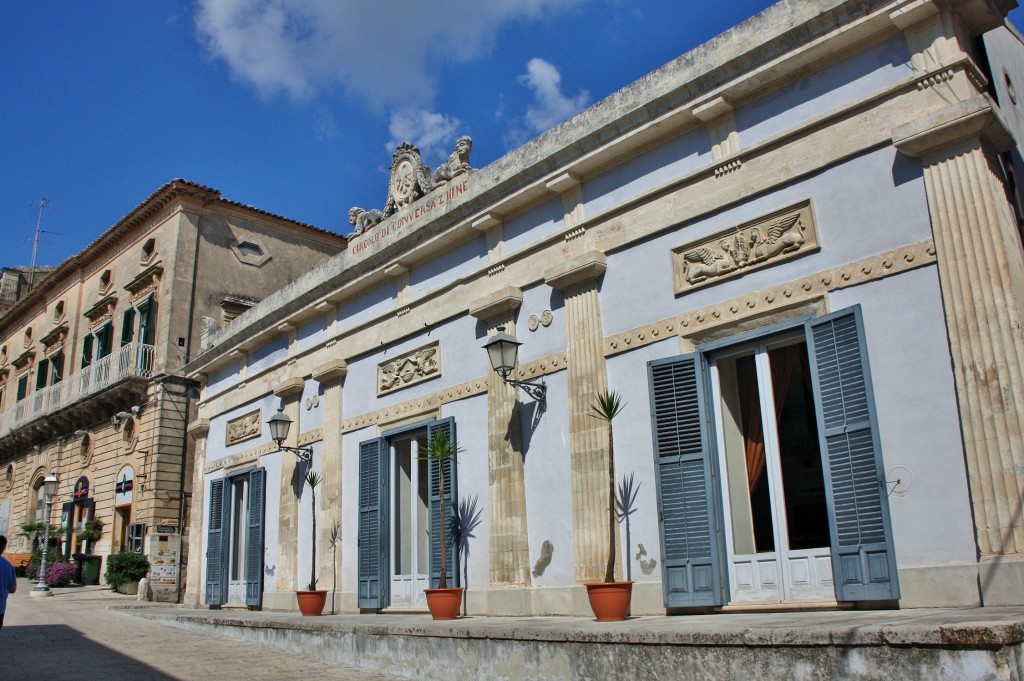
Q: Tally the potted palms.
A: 3